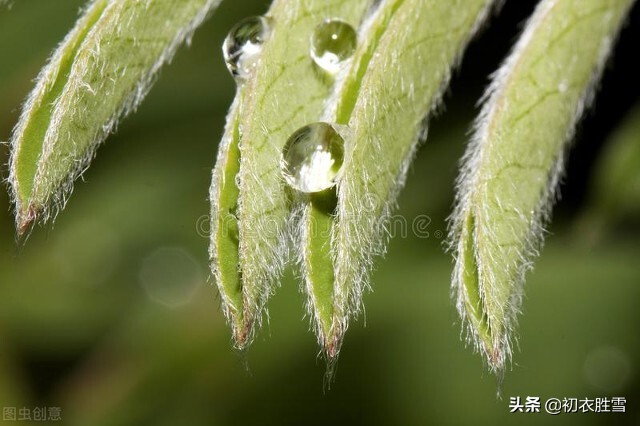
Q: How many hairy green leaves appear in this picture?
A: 4